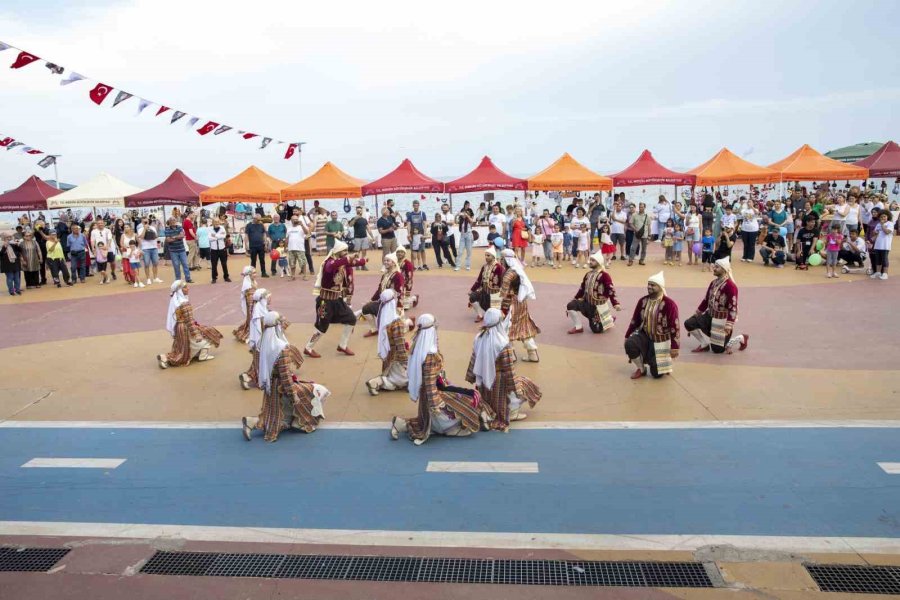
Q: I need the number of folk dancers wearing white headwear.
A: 15